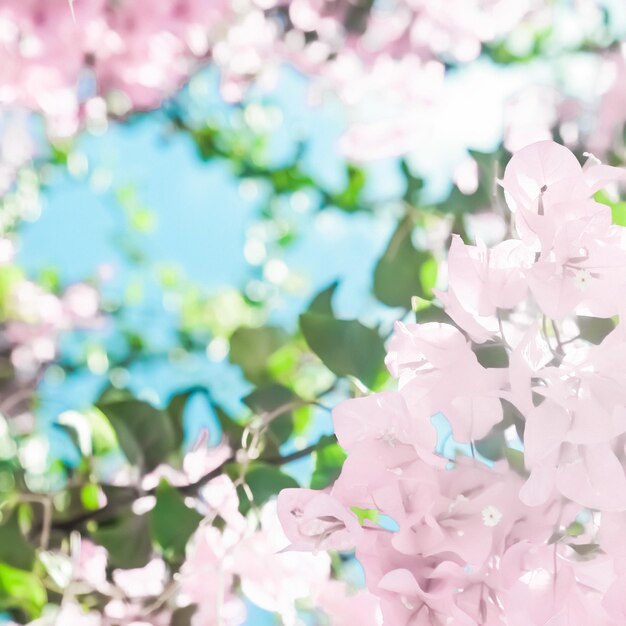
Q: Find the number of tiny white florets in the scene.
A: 2